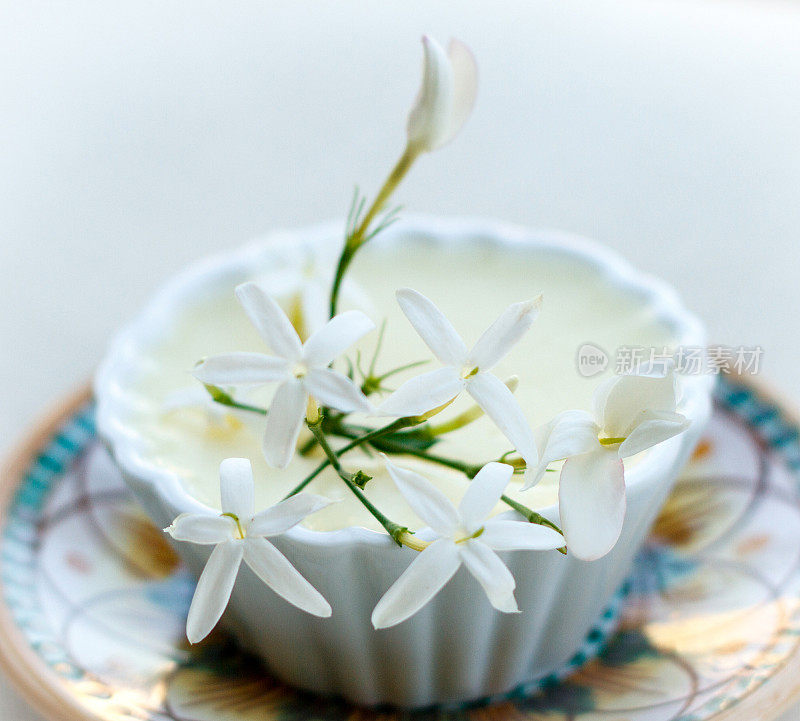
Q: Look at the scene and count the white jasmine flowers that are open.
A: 5